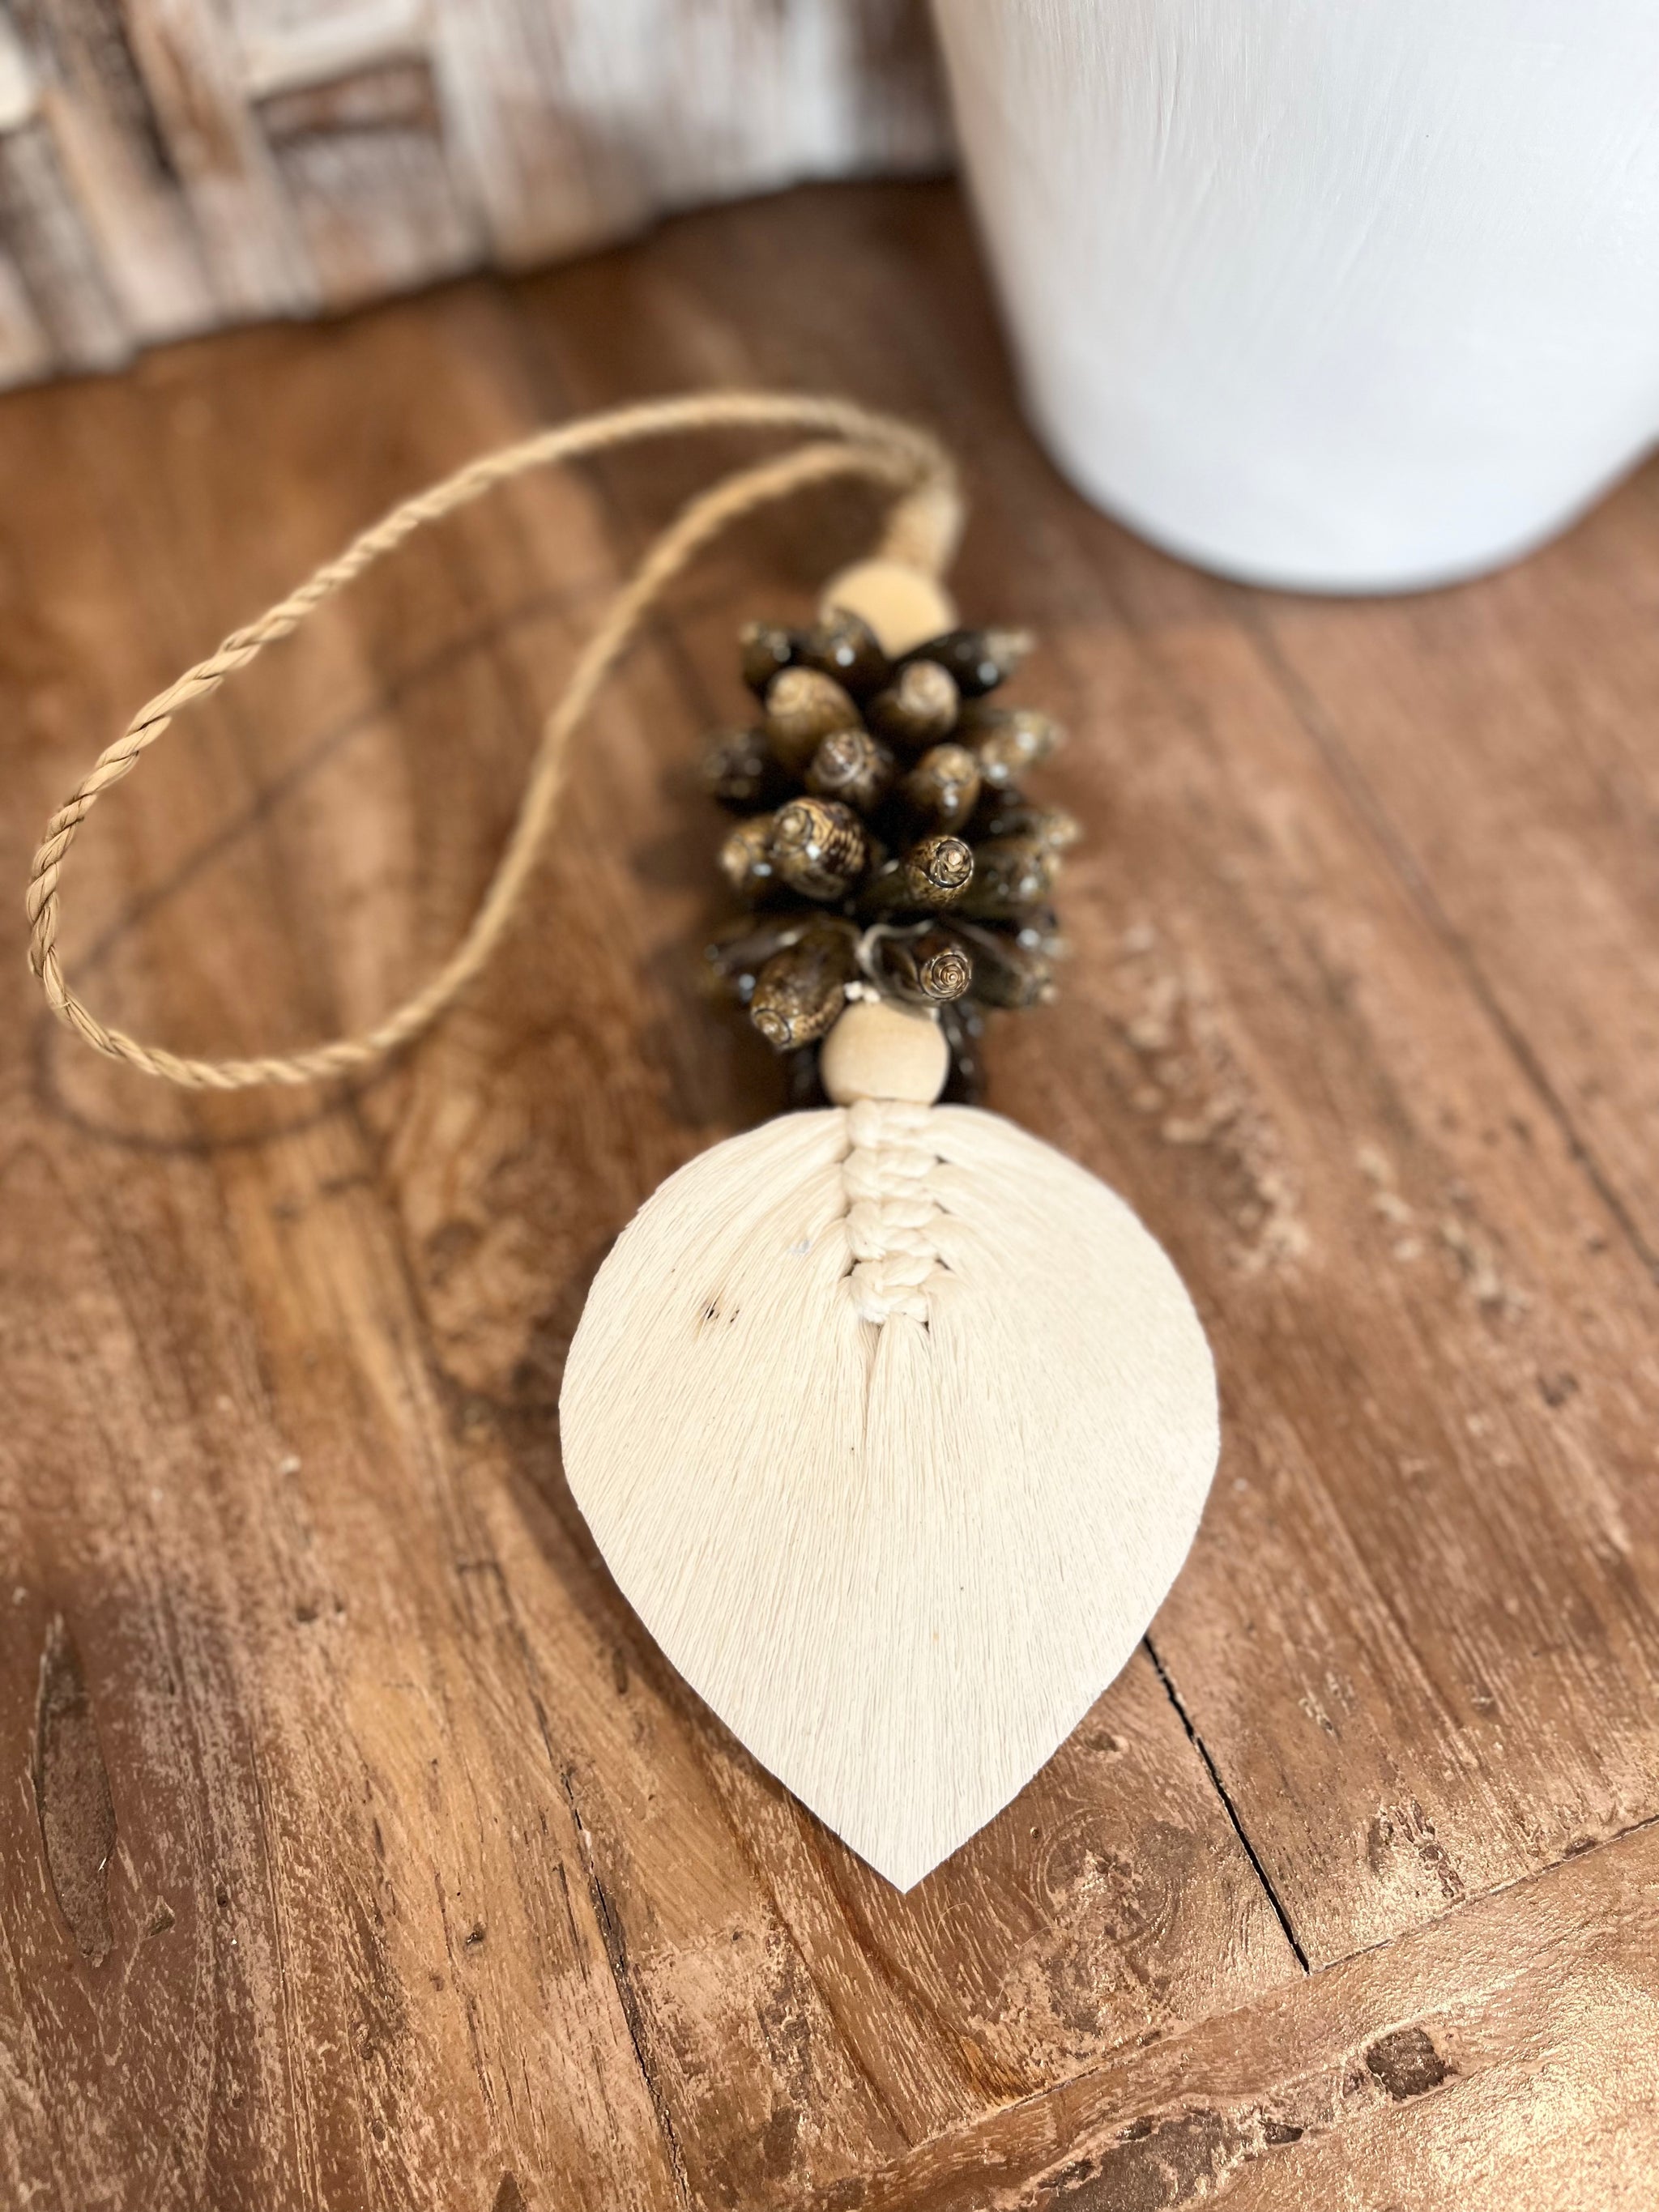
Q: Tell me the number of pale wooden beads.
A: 2